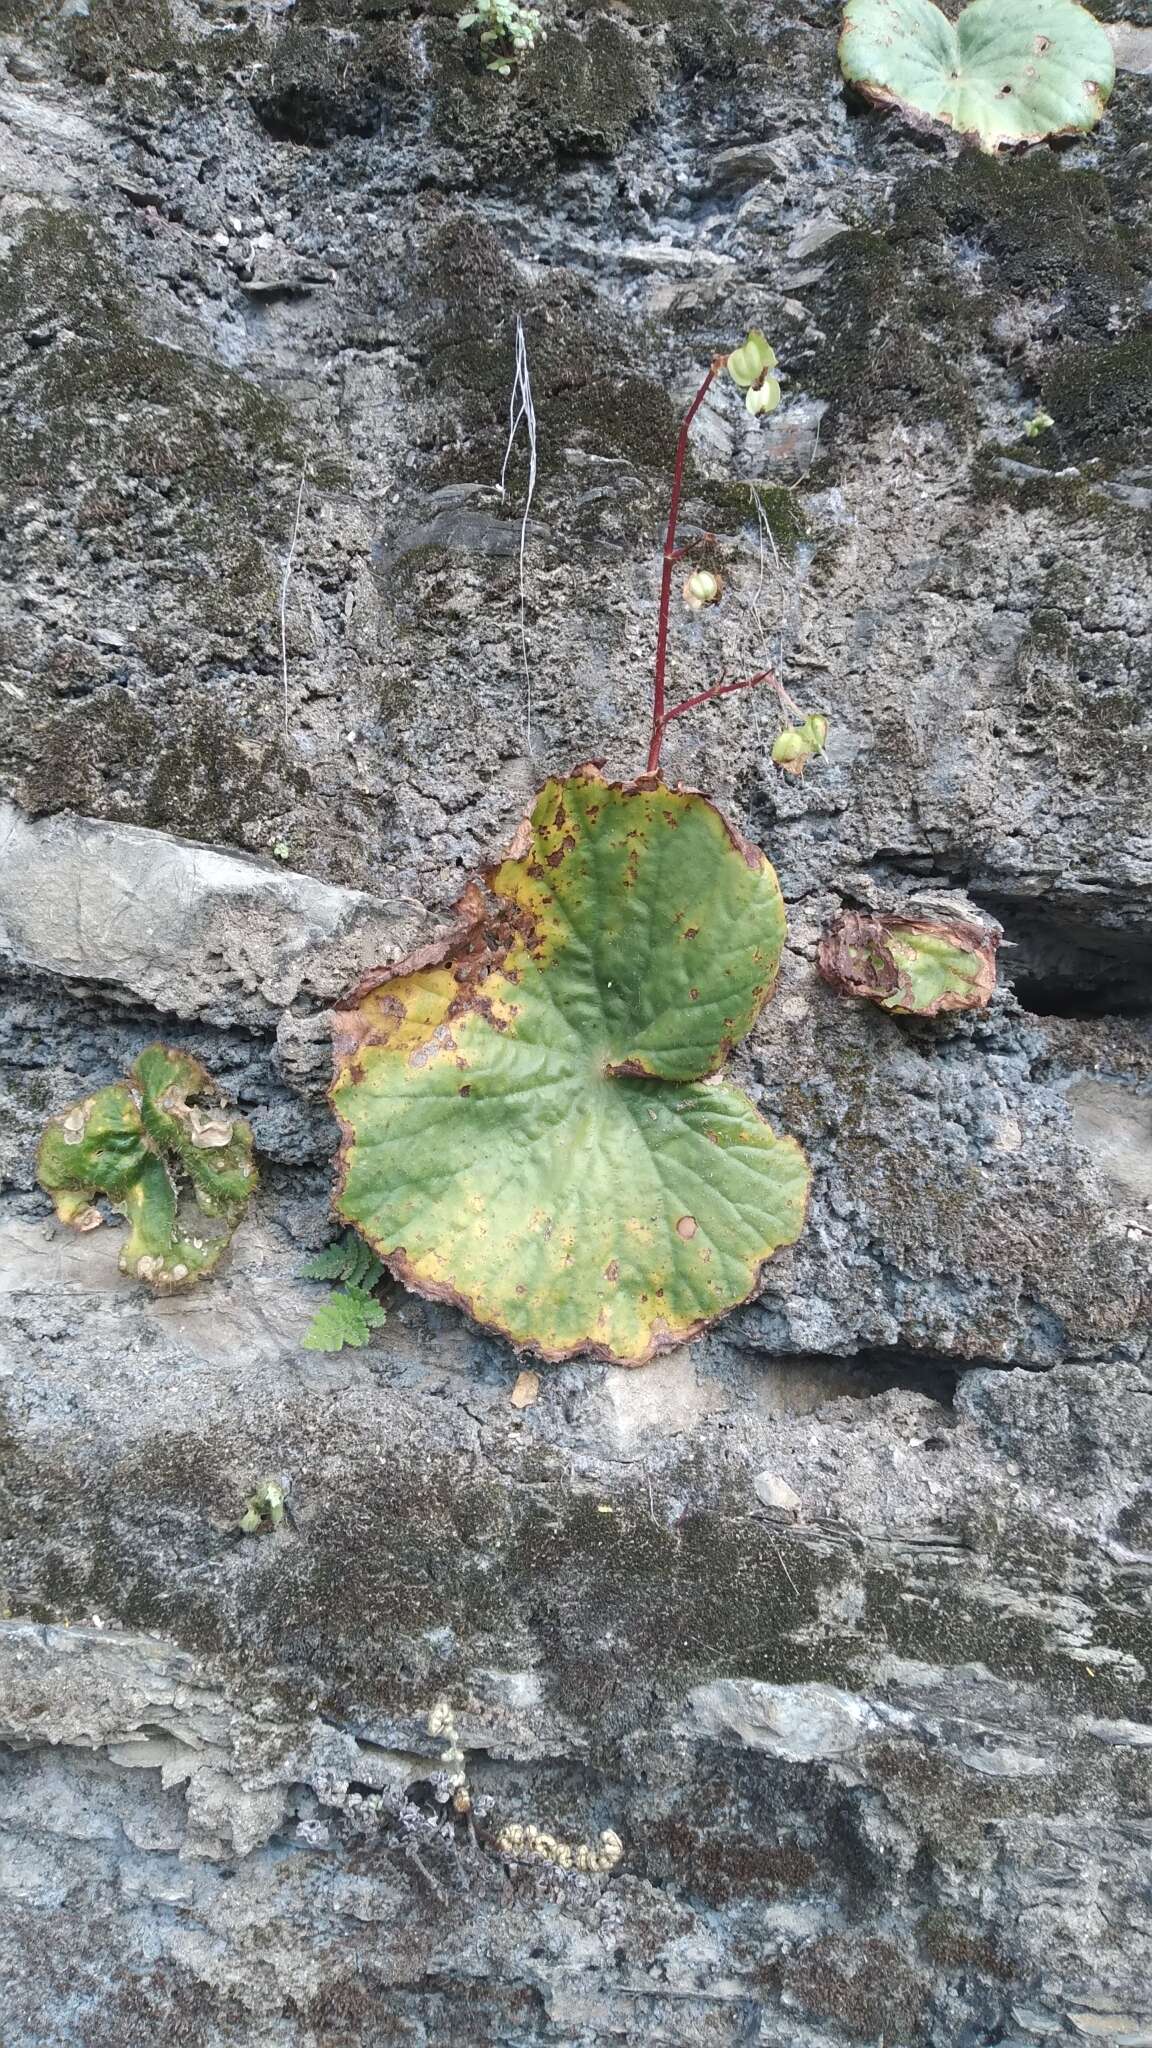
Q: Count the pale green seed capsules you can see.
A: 5